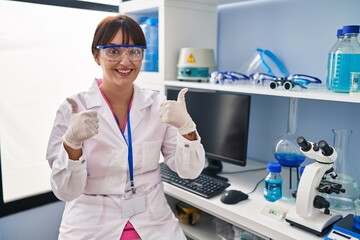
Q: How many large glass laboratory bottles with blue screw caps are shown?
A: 2